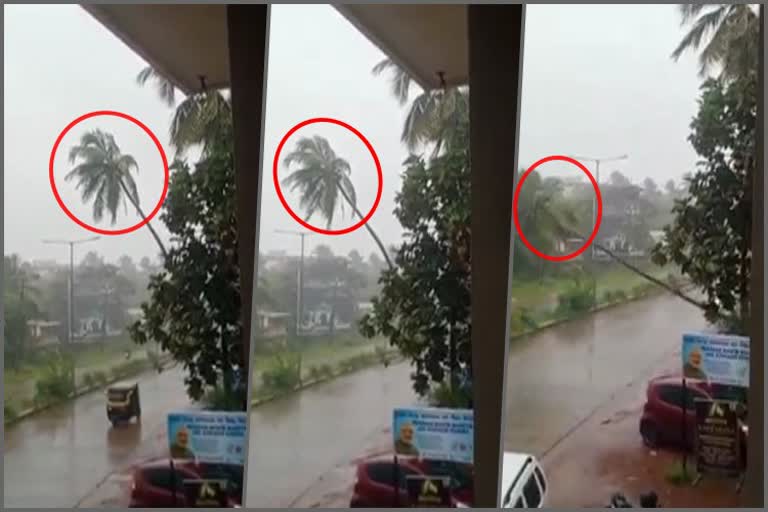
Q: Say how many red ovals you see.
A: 3